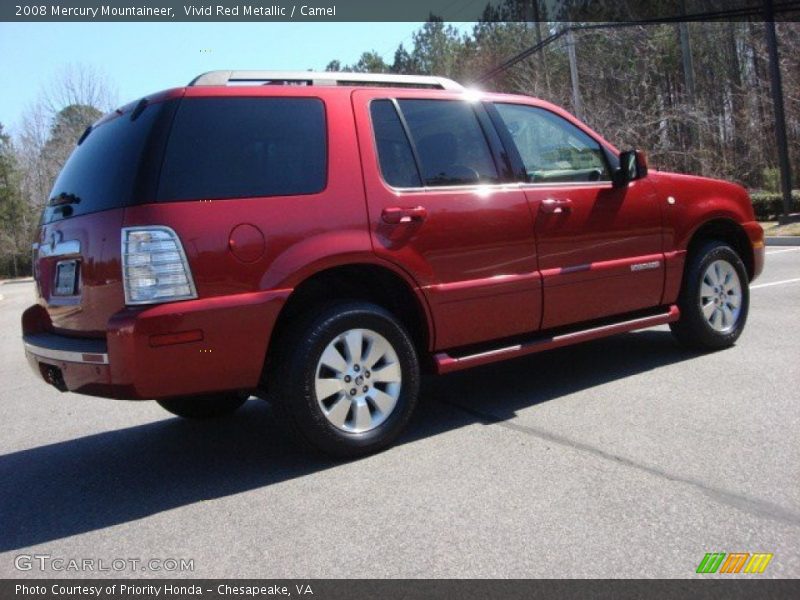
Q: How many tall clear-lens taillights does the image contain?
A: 1